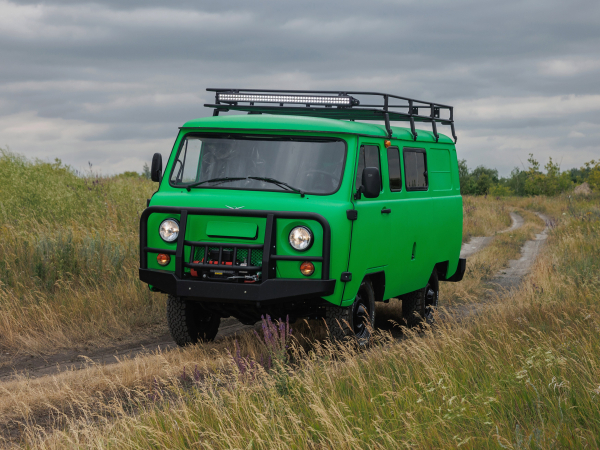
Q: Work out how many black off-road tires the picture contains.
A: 3